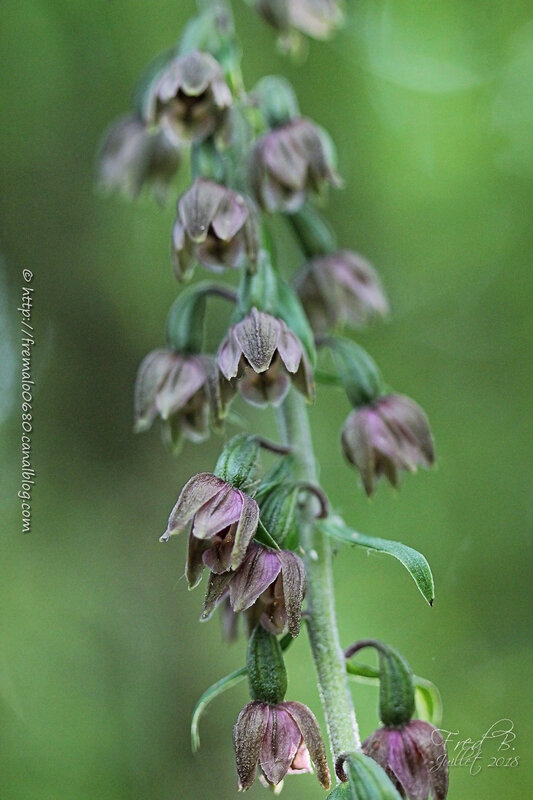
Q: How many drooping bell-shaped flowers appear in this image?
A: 13